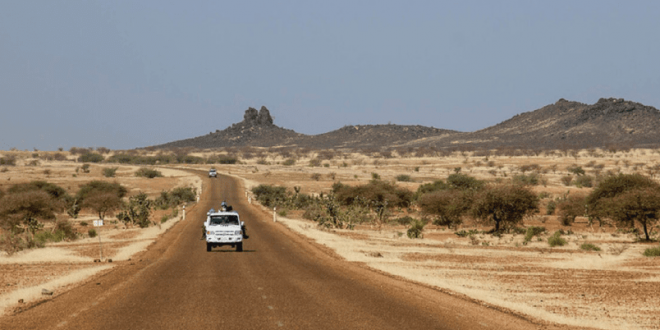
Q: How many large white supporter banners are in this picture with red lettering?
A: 0